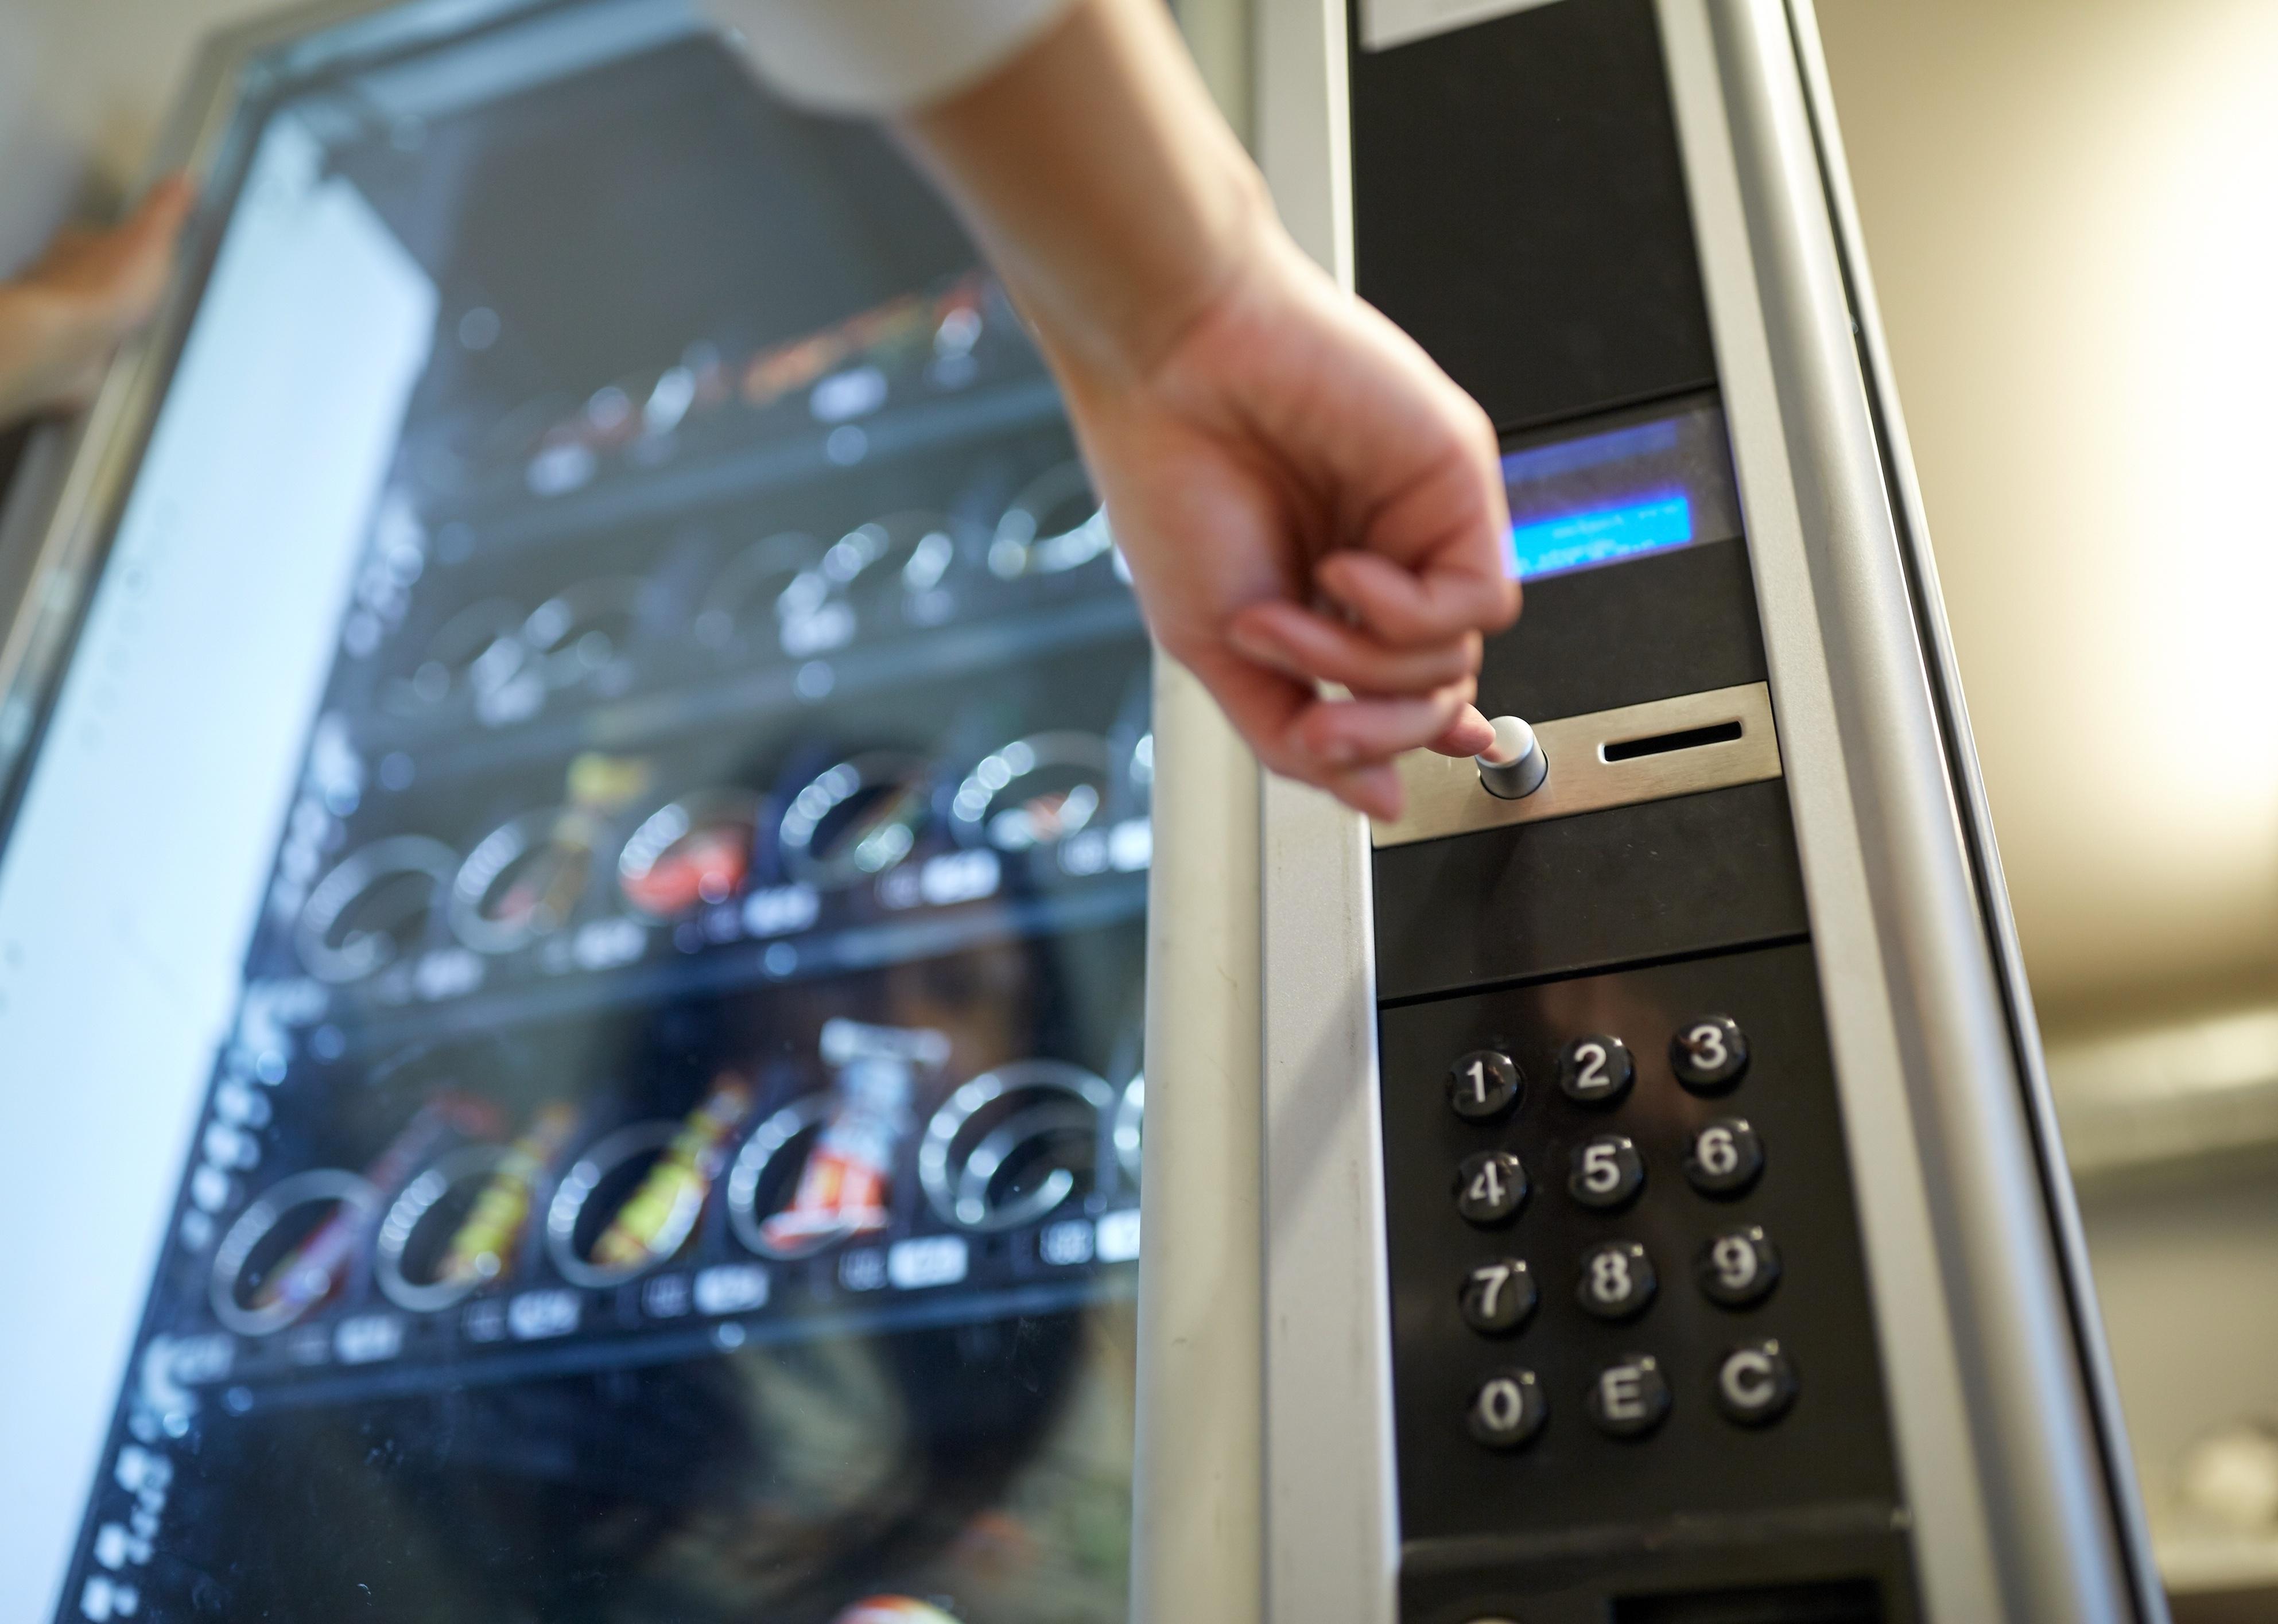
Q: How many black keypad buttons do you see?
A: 12